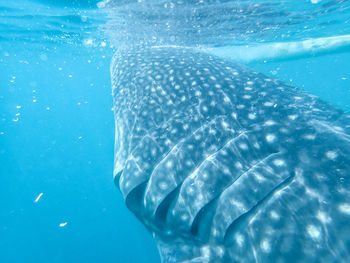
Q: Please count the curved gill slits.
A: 5